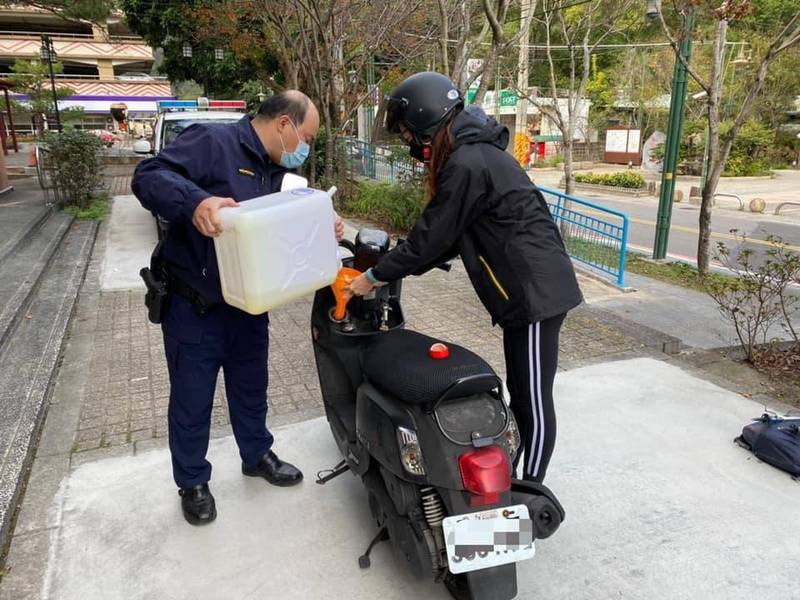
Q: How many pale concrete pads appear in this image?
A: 2